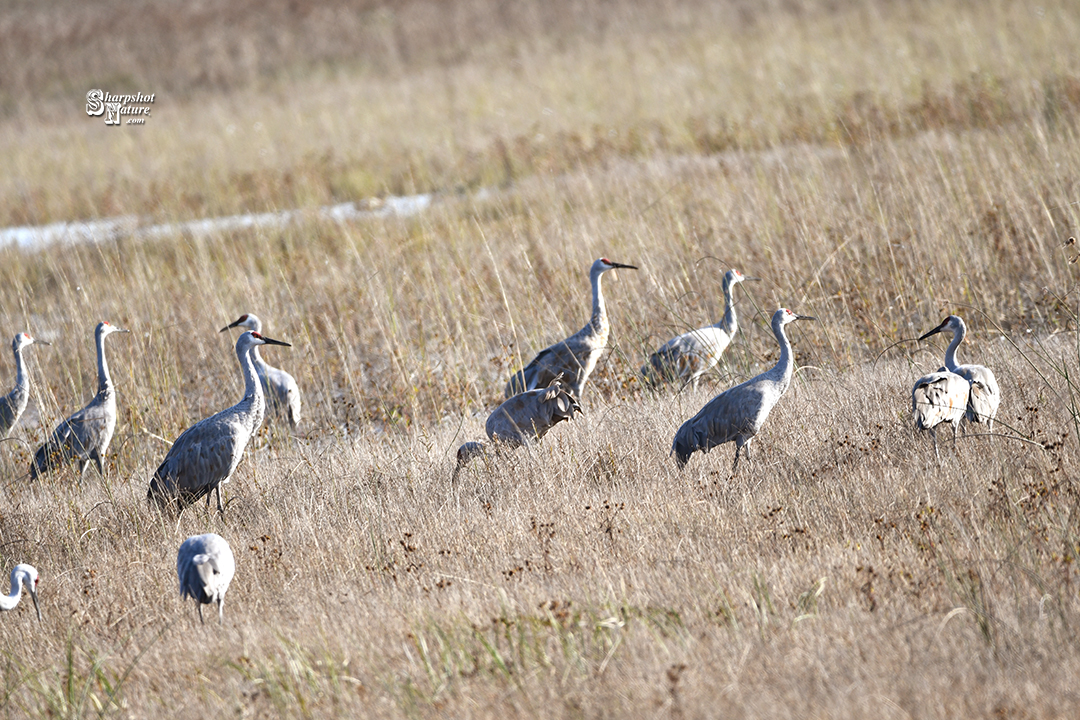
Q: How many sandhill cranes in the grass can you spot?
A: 12